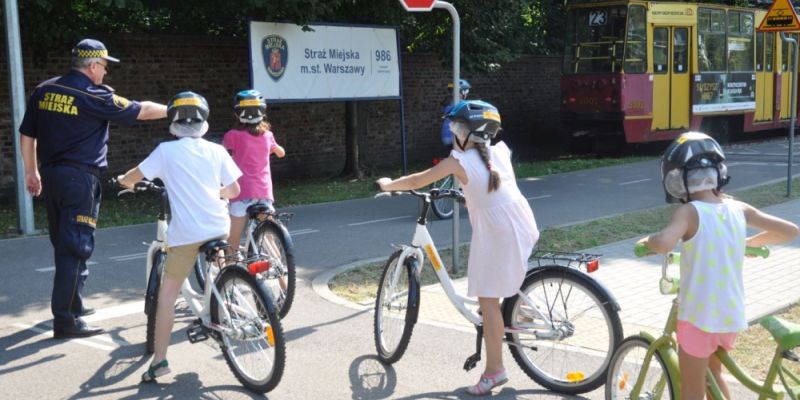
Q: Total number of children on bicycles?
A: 5